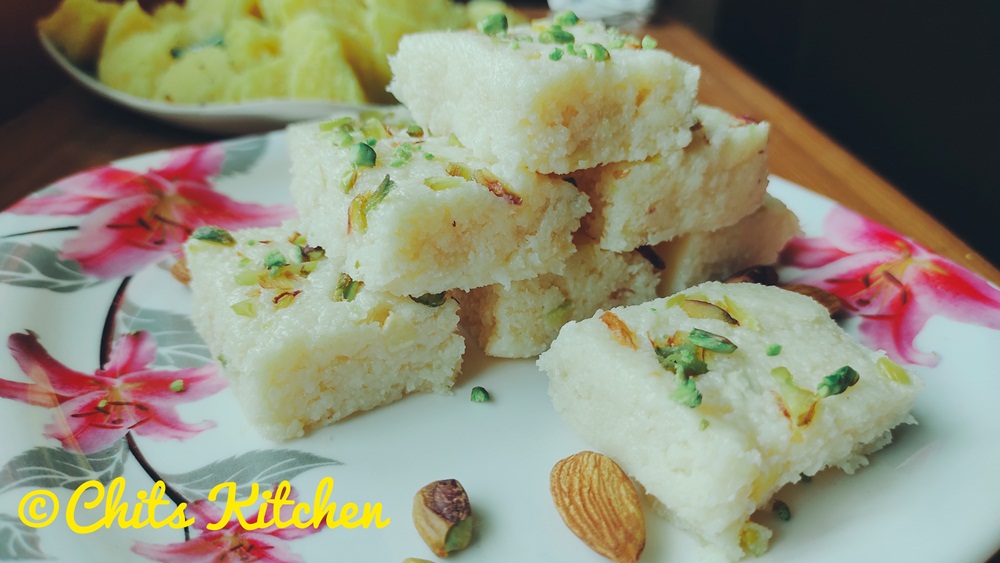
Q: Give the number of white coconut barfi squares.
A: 7